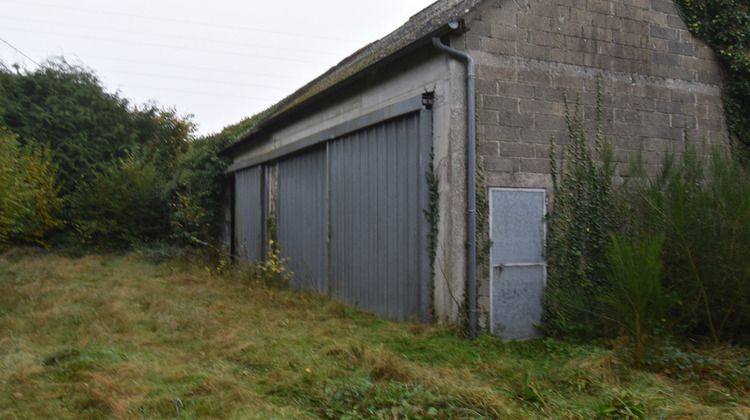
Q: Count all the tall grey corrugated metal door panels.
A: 3